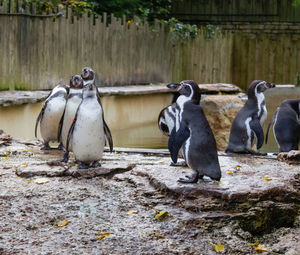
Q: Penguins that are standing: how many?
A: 8